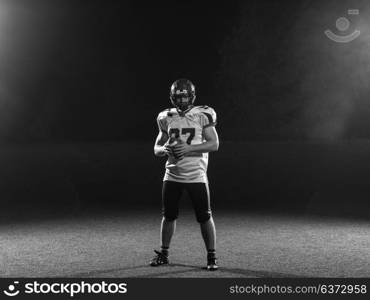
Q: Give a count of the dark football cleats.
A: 2